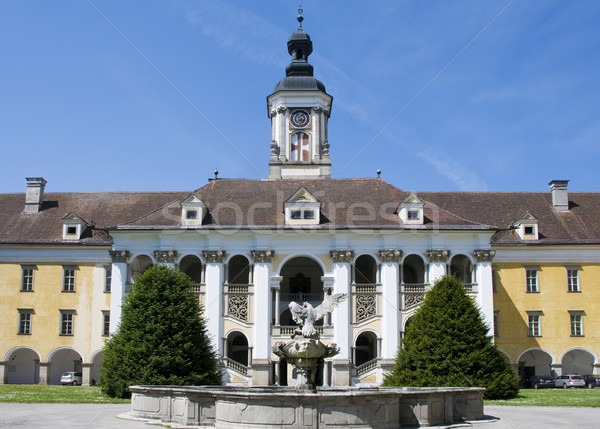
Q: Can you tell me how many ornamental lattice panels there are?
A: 3